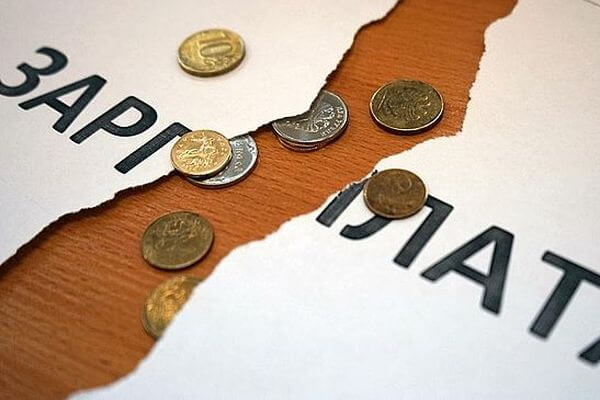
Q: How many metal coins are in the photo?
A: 9